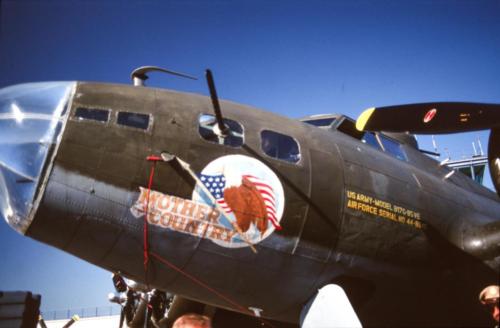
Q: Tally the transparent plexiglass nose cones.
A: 1